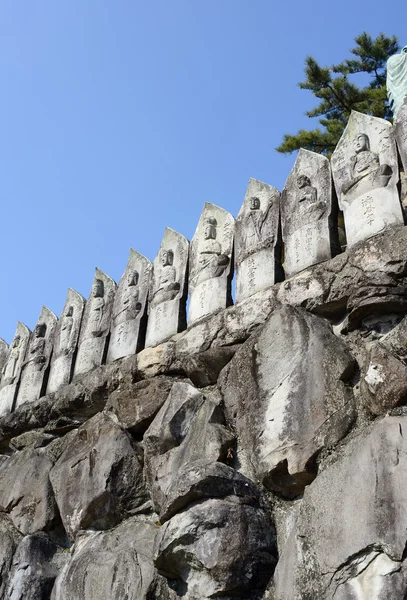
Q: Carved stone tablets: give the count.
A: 12